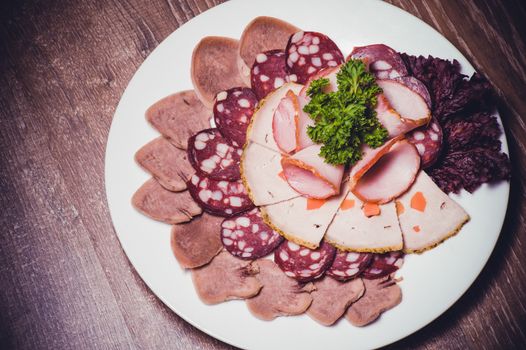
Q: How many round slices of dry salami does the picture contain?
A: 12